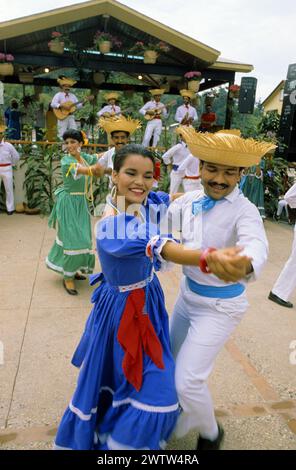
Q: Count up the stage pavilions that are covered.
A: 1